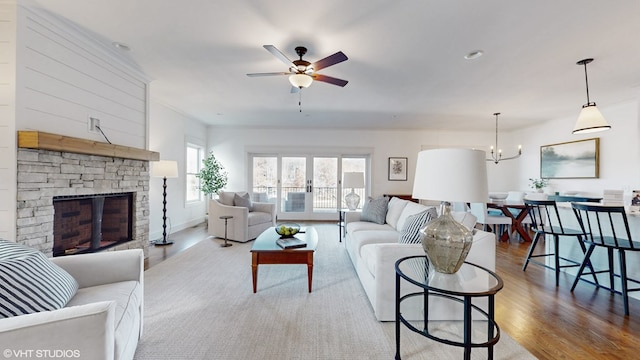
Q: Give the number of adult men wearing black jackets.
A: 0